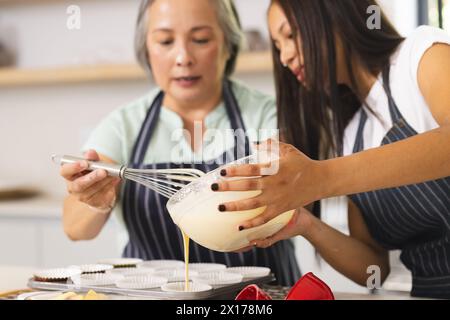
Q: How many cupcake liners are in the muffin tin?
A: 12